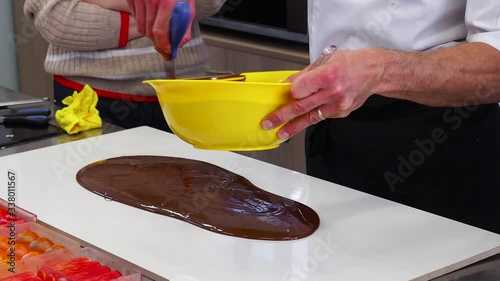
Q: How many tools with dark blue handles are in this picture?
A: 3